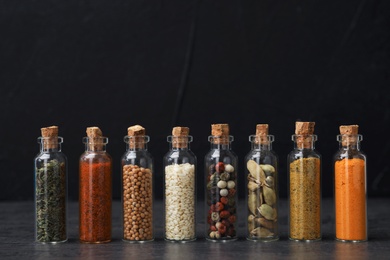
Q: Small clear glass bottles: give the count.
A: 8